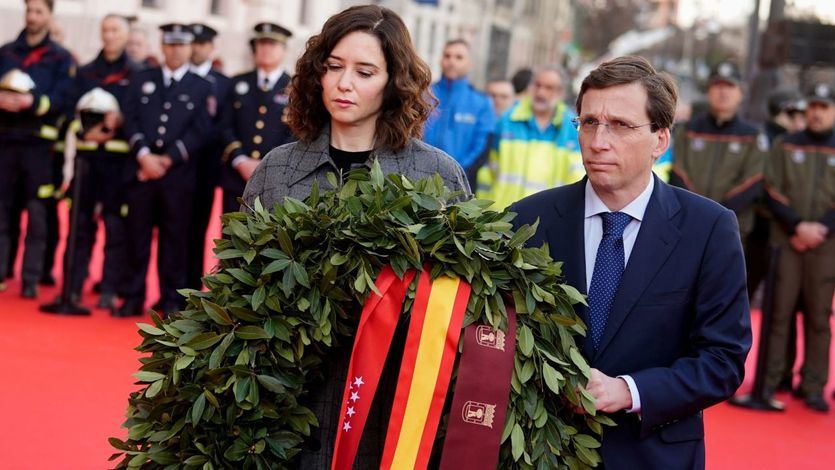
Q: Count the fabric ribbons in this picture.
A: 3